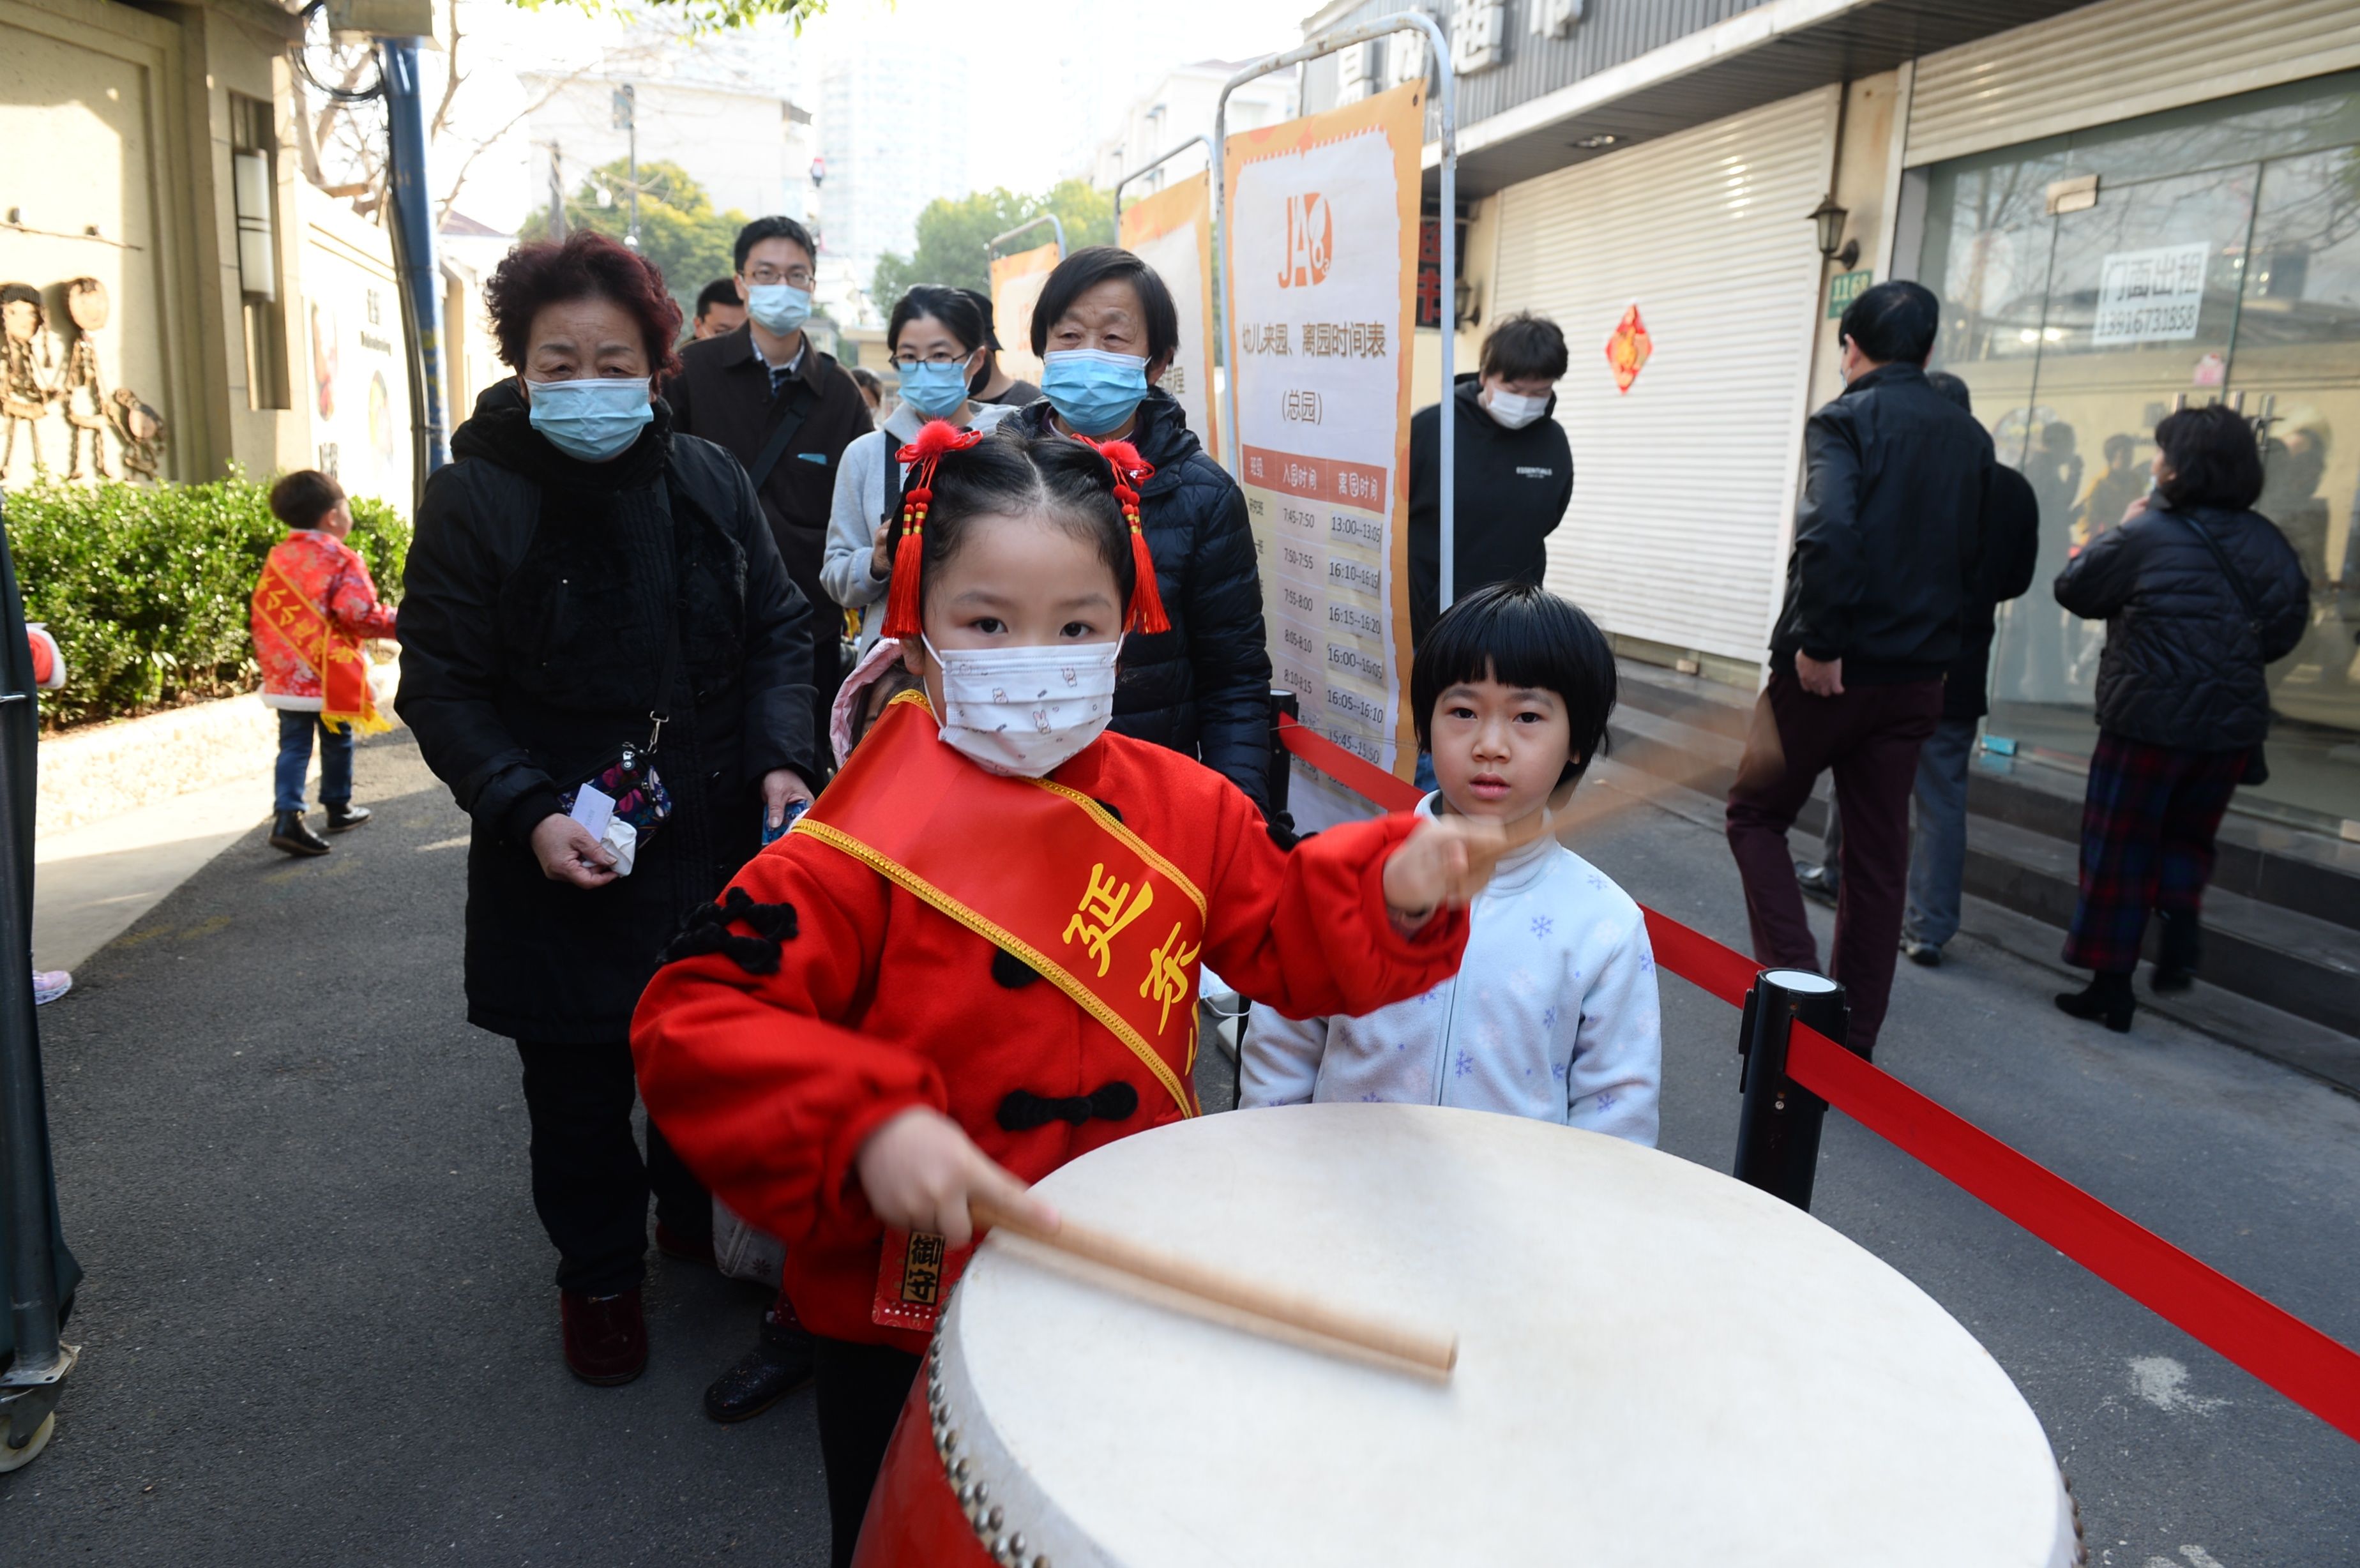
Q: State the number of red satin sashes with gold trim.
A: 2